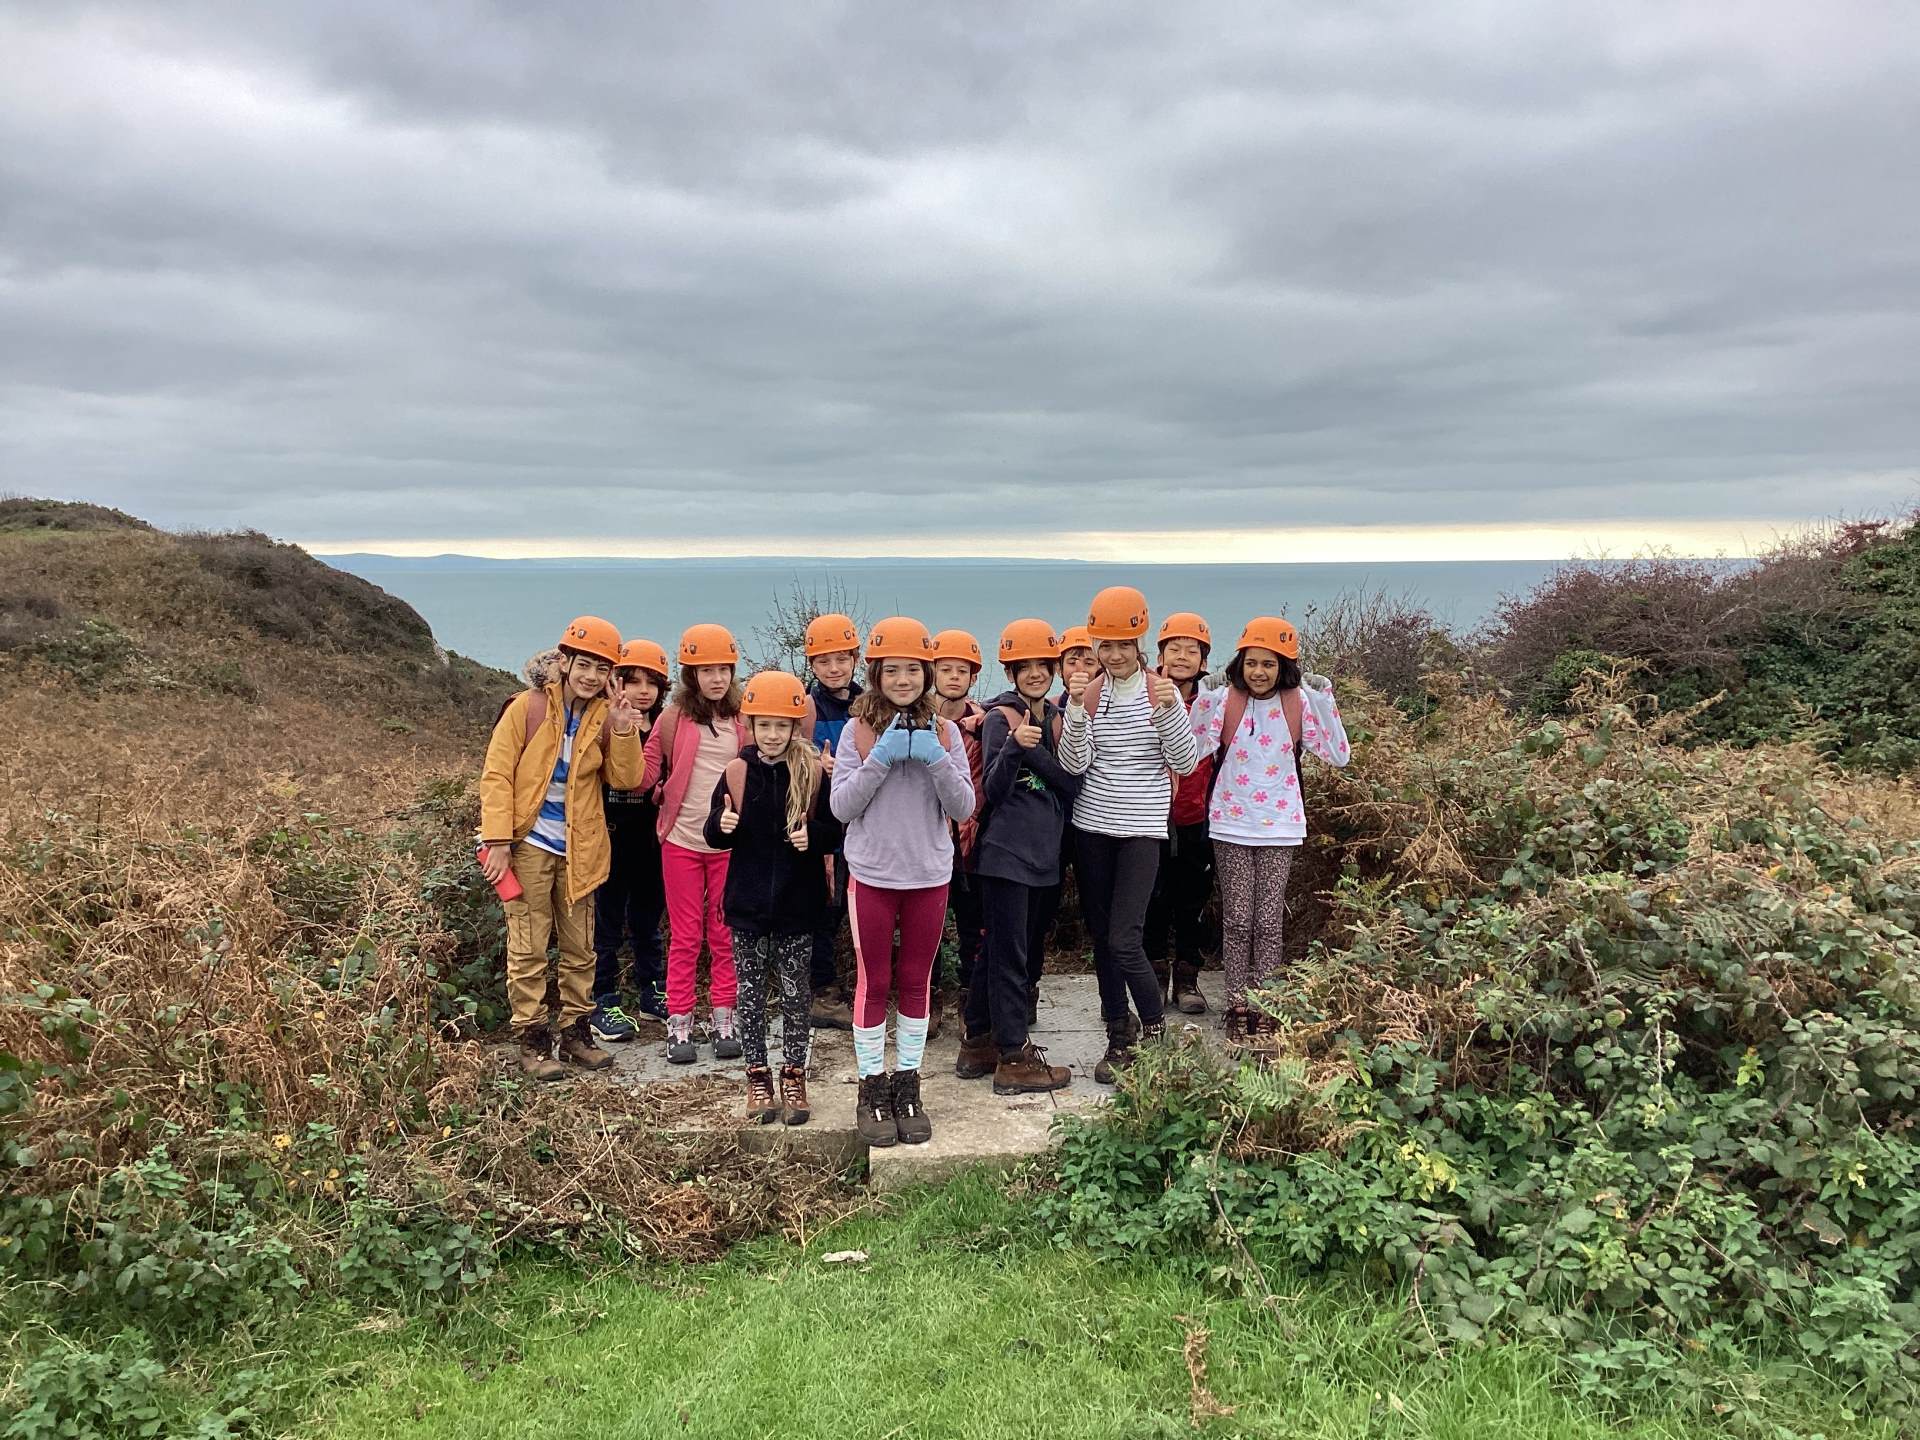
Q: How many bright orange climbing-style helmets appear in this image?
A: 12